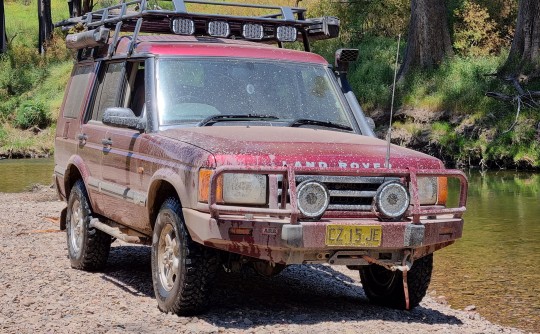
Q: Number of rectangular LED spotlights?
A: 4